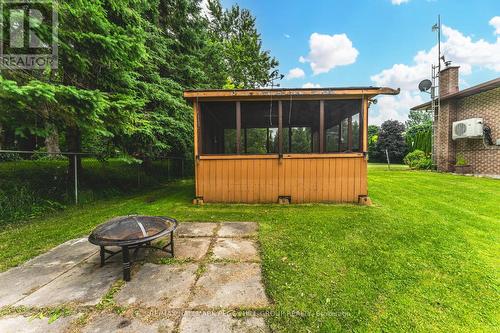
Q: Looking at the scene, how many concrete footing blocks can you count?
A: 3